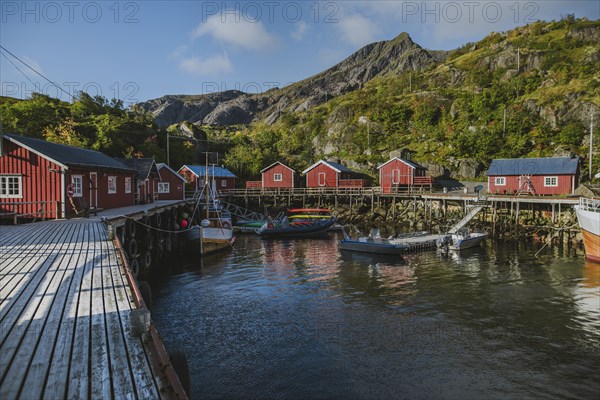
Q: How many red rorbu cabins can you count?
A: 8